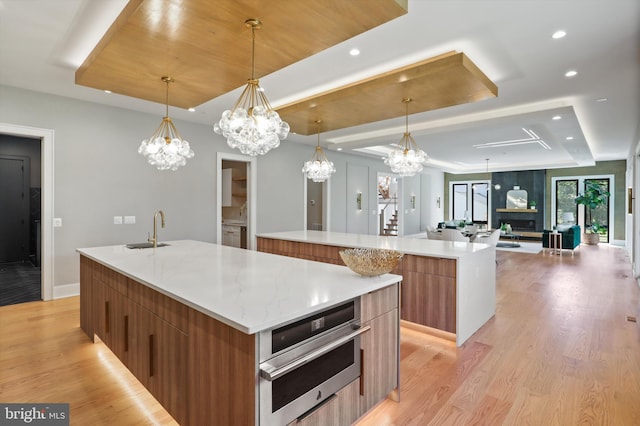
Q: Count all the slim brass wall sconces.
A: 4